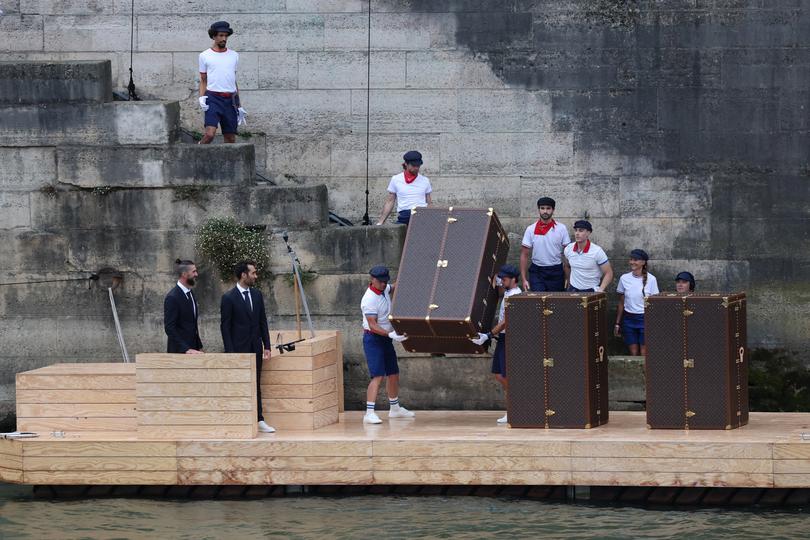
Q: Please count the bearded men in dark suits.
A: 2